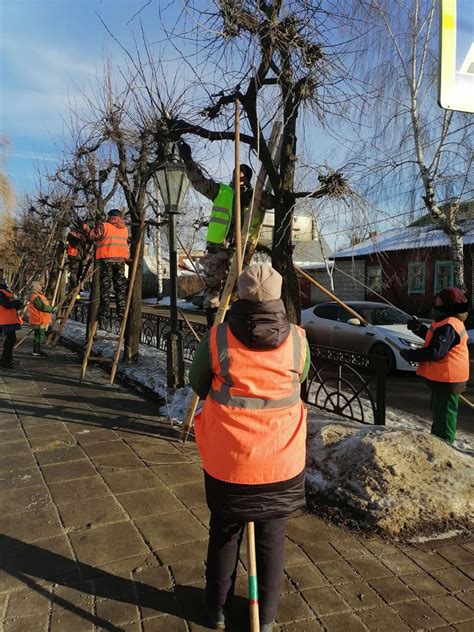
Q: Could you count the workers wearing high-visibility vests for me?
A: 7